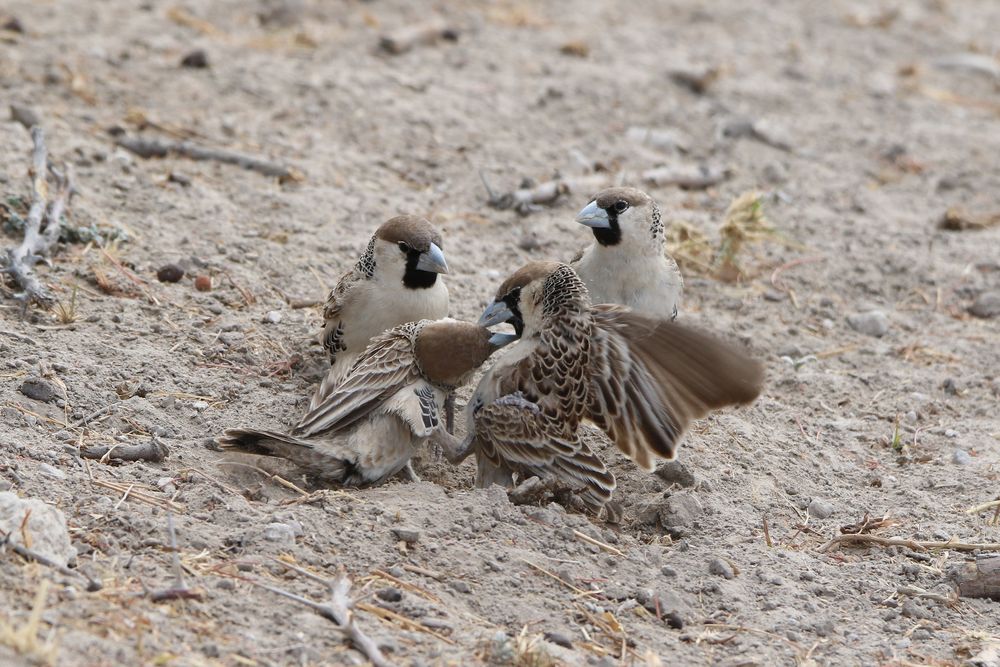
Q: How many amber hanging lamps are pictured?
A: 0